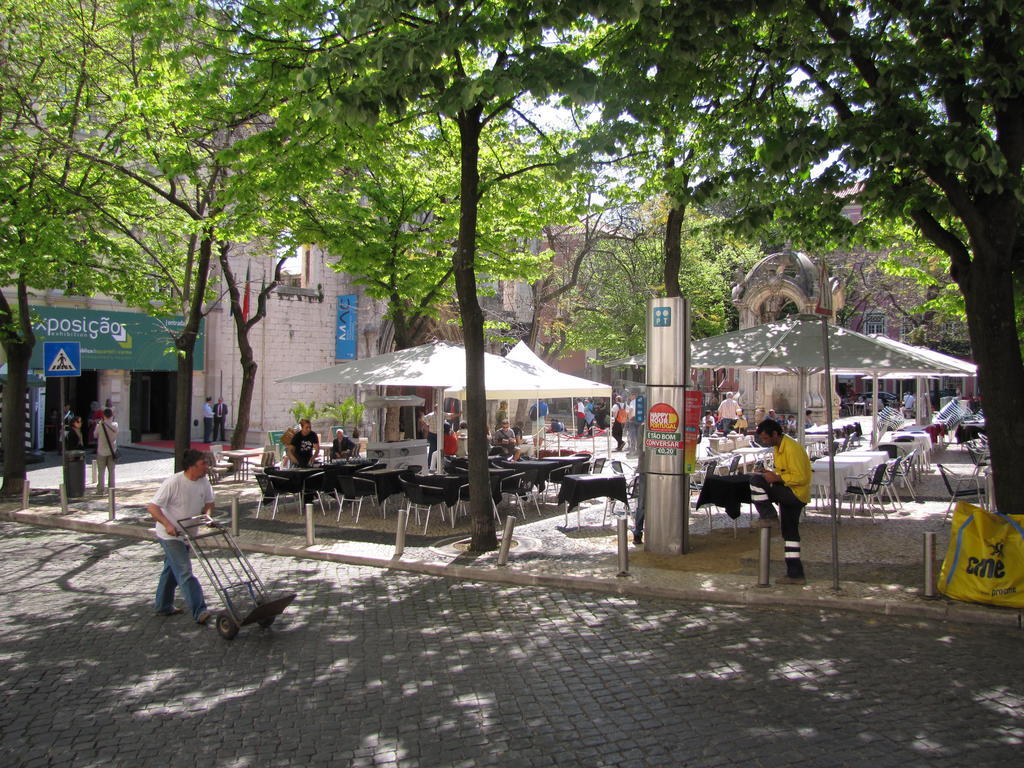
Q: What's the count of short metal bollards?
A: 11